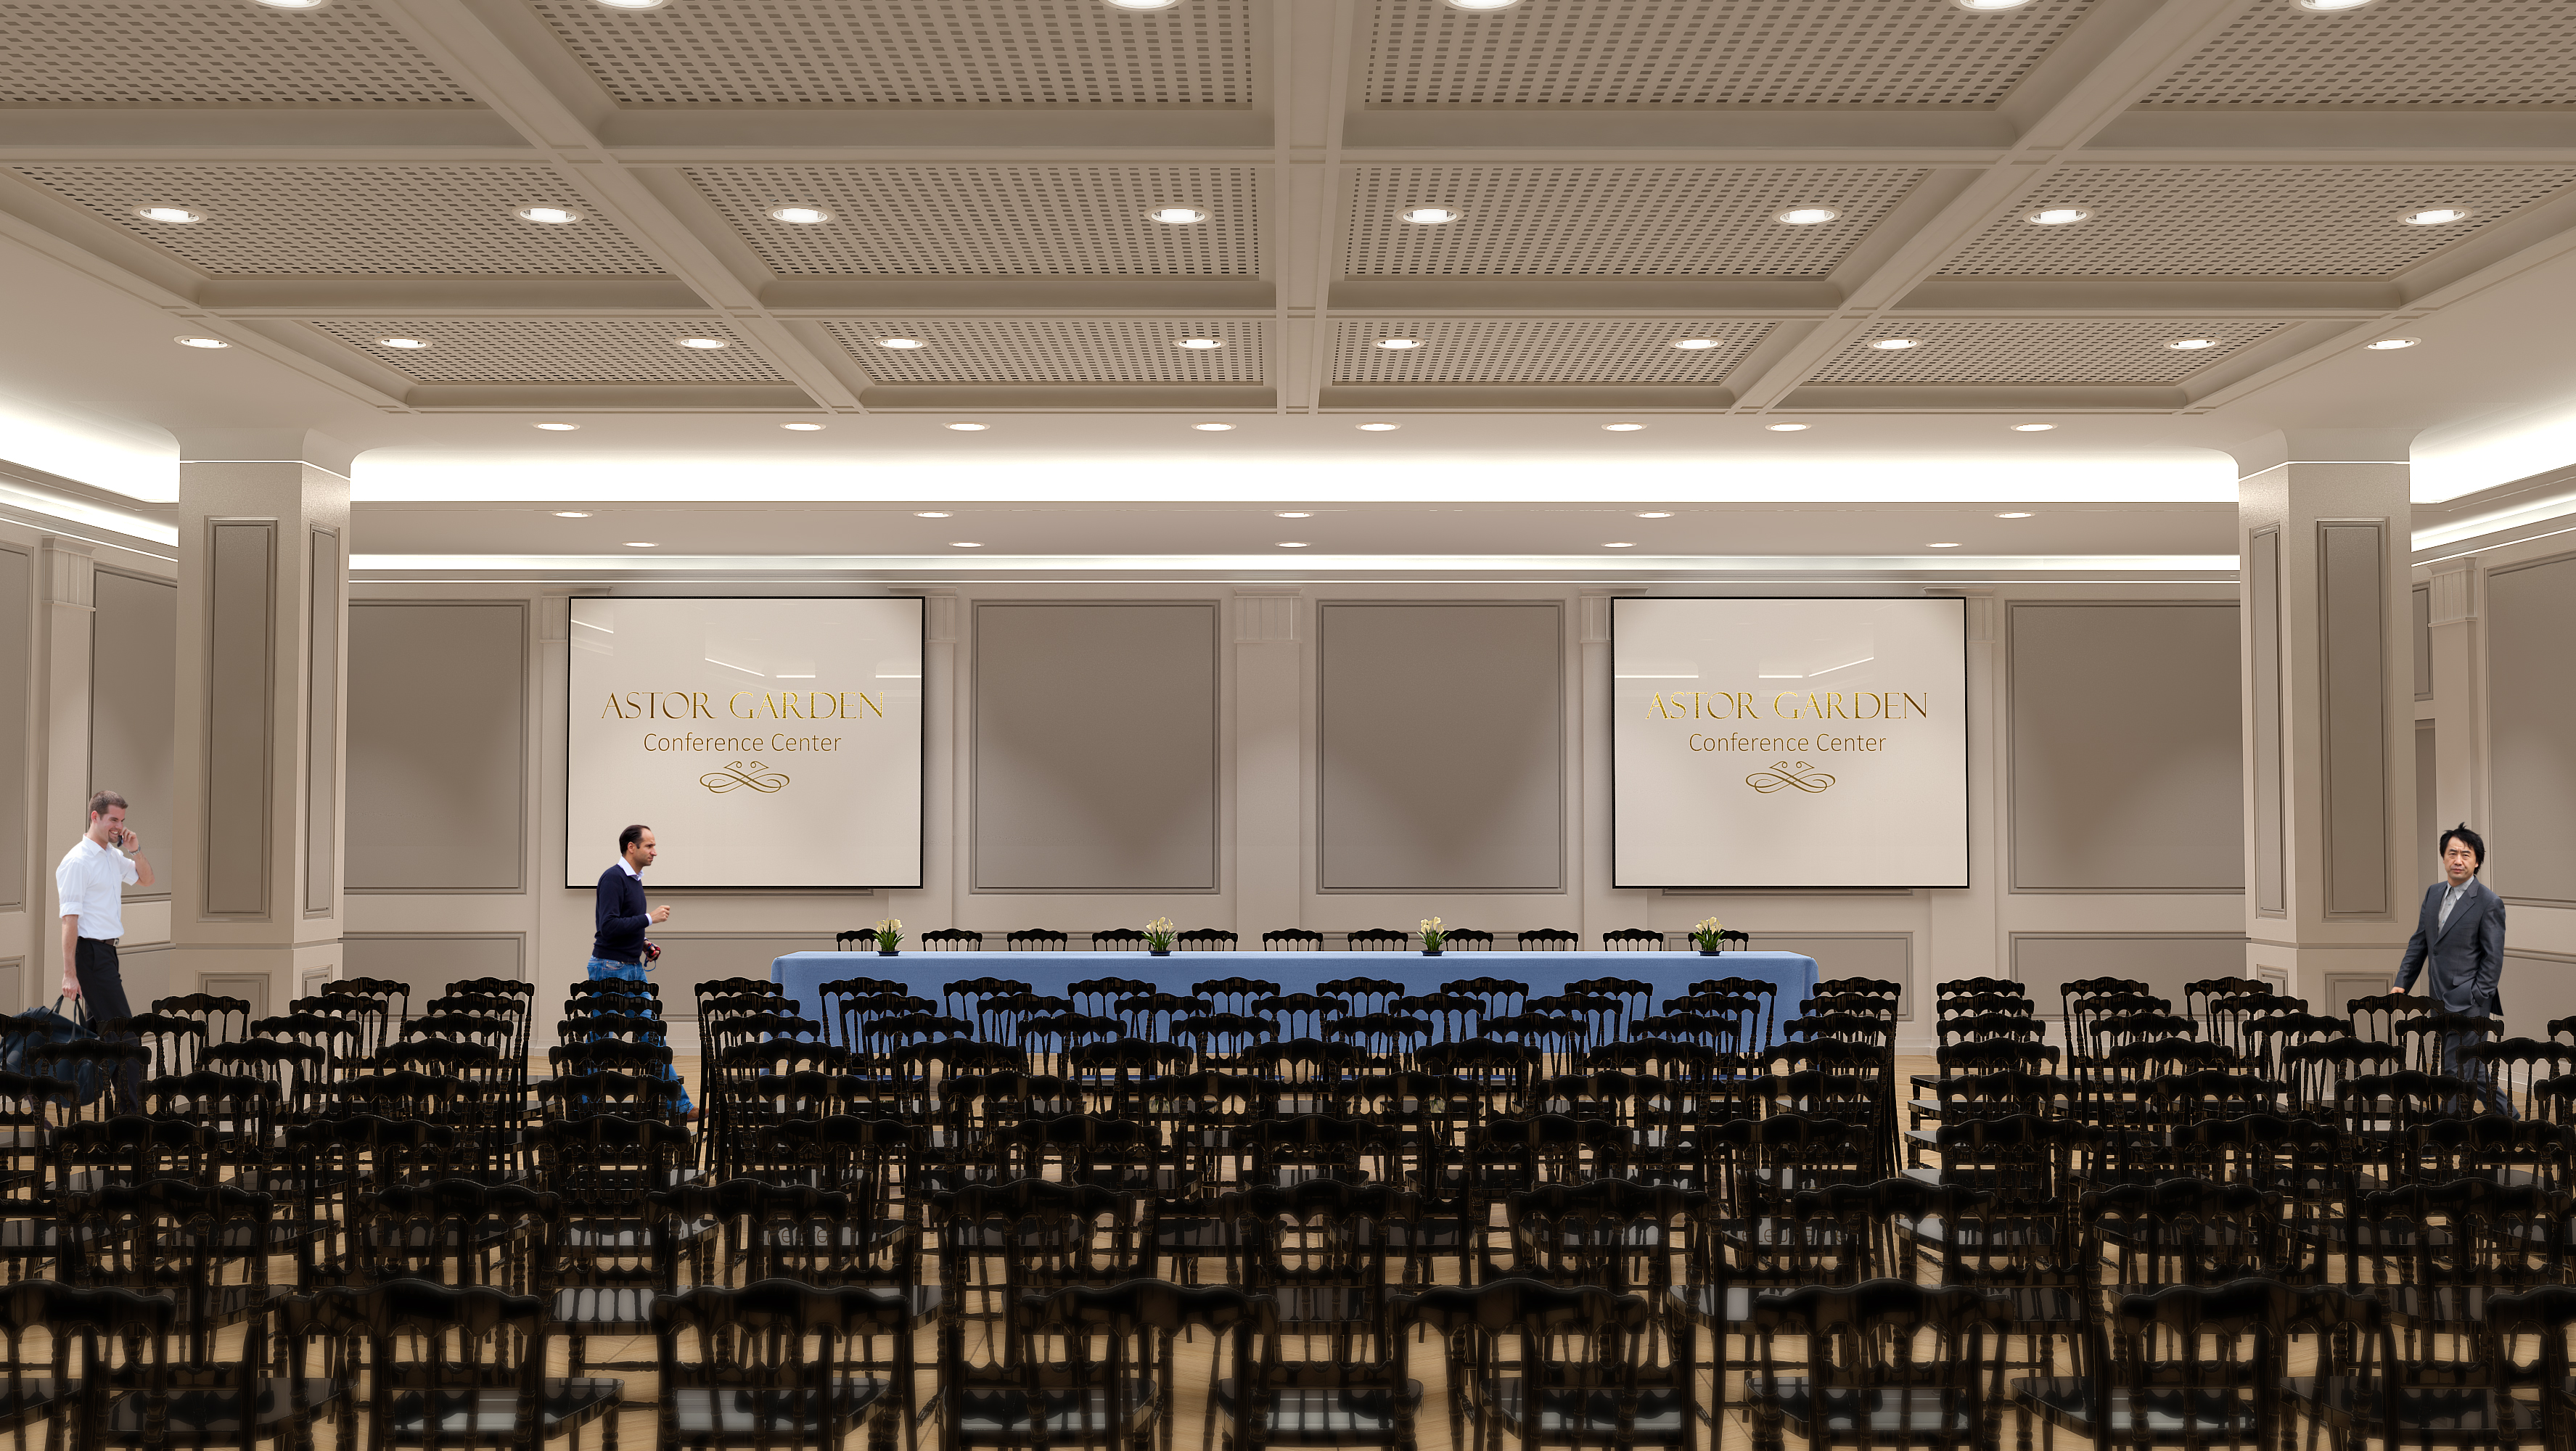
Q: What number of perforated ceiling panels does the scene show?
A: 12